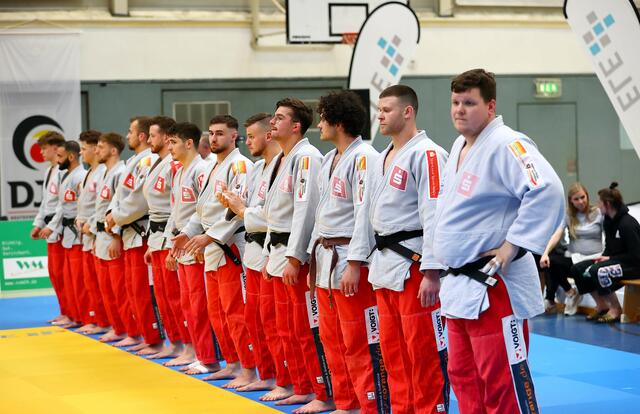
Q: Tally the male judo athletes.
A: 13